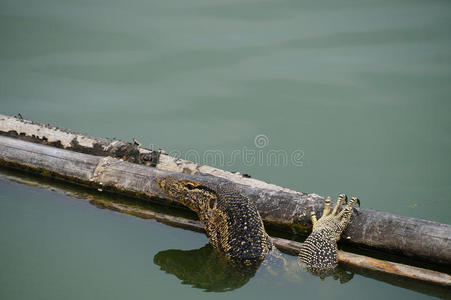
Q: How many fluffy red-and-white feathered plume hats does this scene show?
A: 0